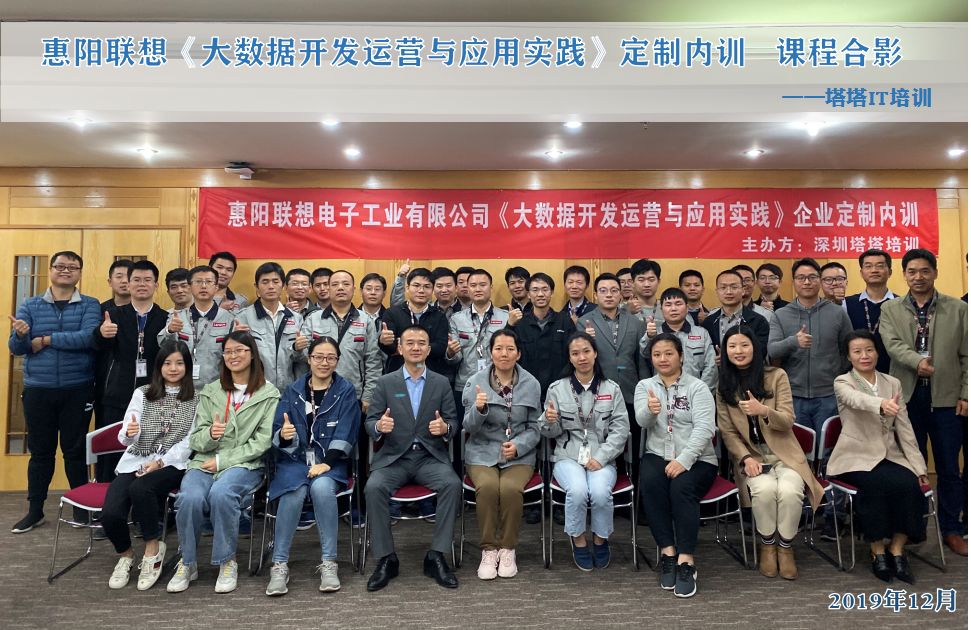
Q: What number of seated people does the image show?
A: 9